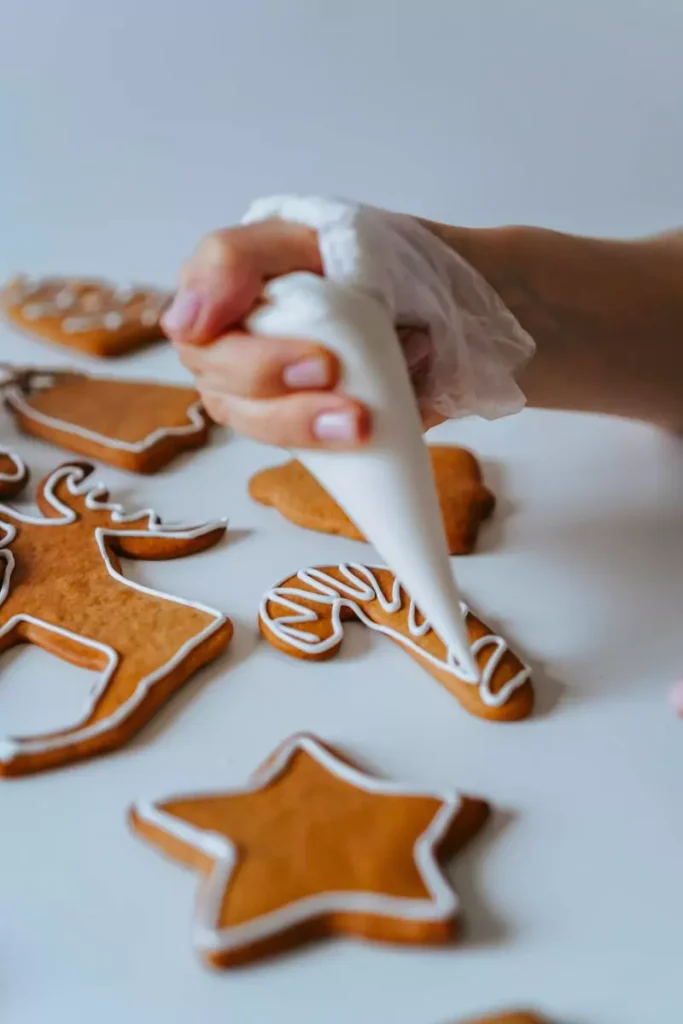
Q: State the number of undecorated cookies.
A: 1